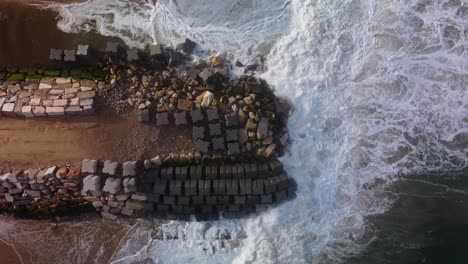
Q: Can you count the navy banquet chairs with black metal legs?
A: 0